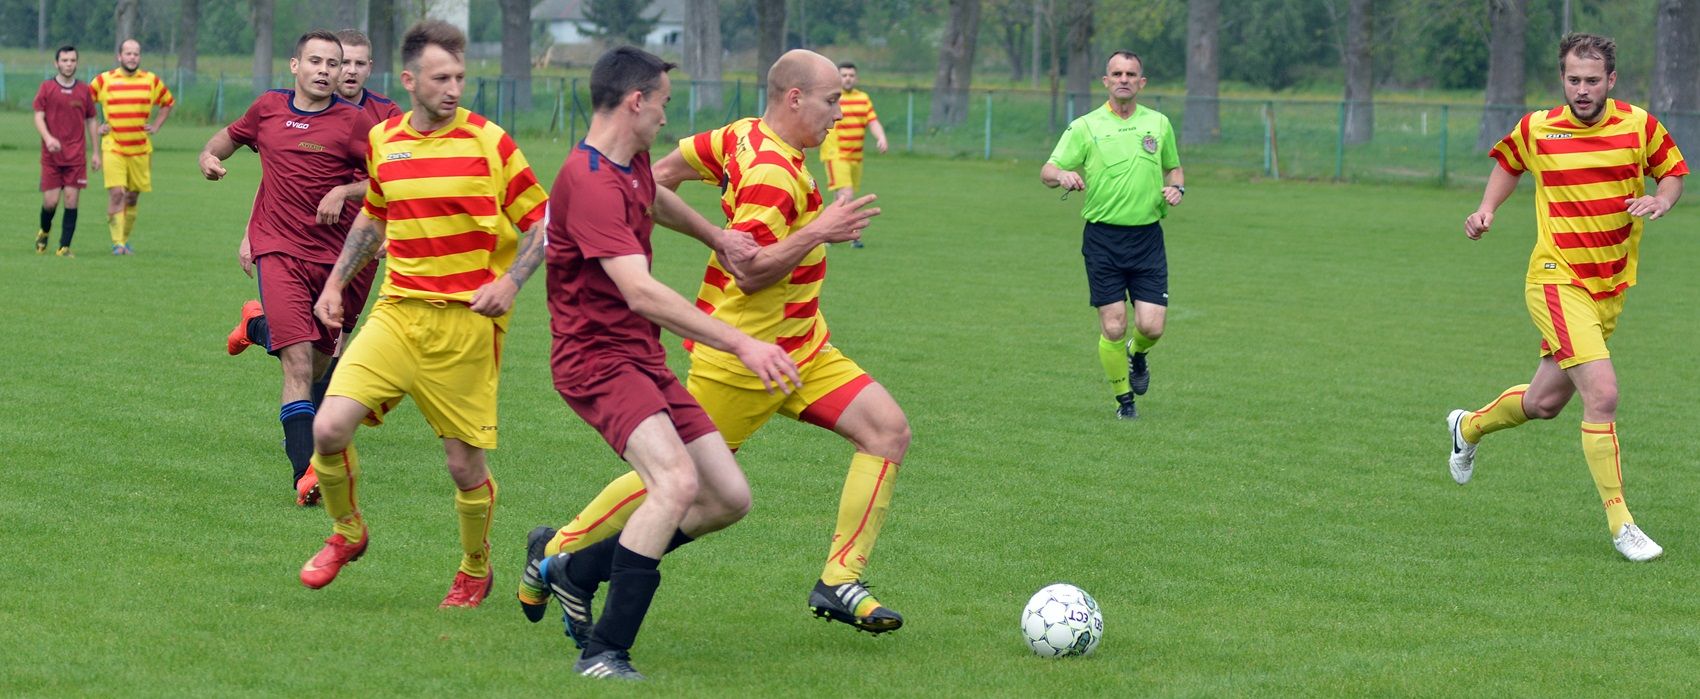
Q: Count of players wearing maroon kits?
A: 4